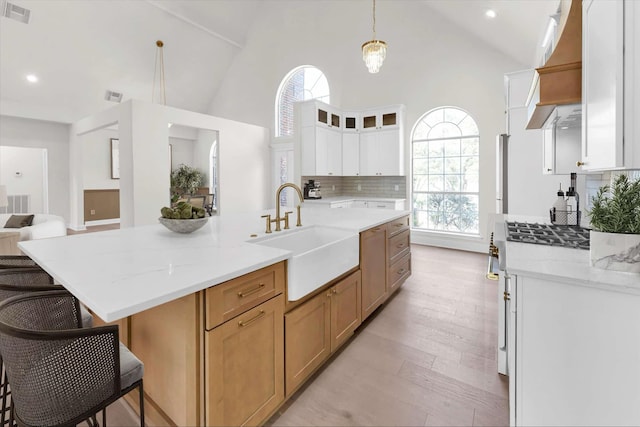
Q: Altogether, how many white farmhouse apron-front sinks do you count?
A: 1